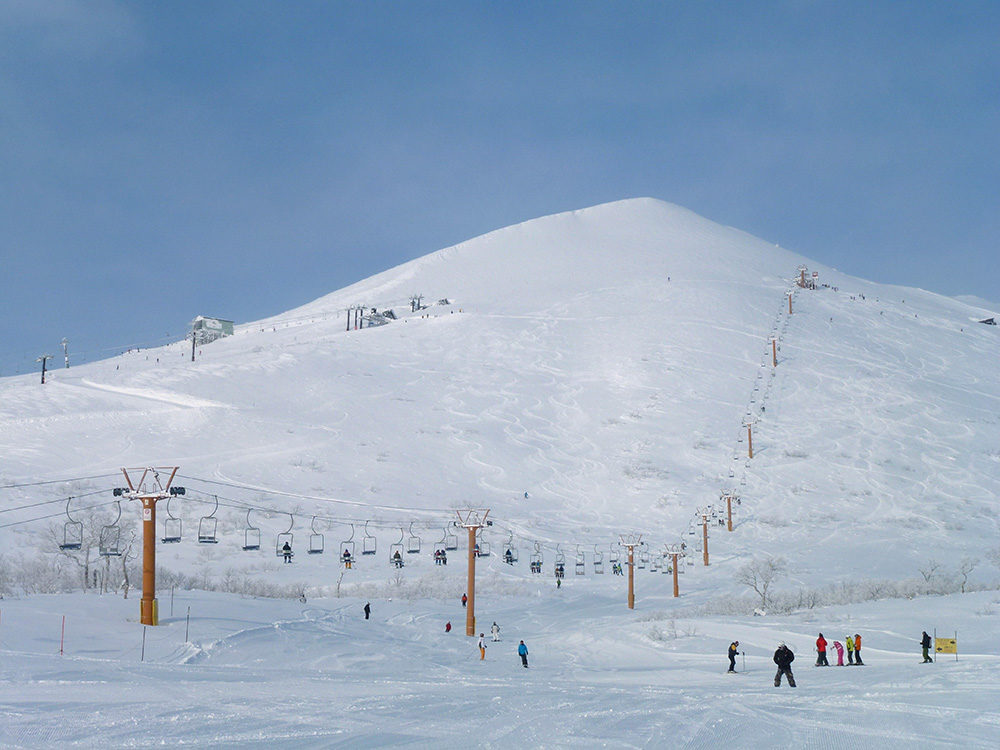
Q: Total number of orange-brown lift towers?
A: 10